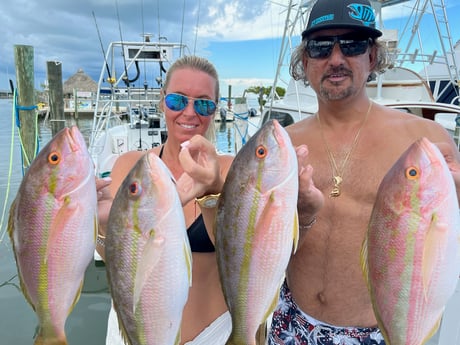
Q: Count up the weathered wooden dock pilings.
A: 2